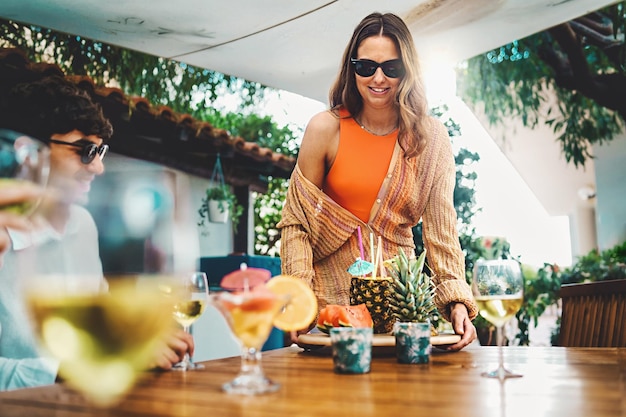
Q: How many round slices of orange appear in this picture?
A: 1